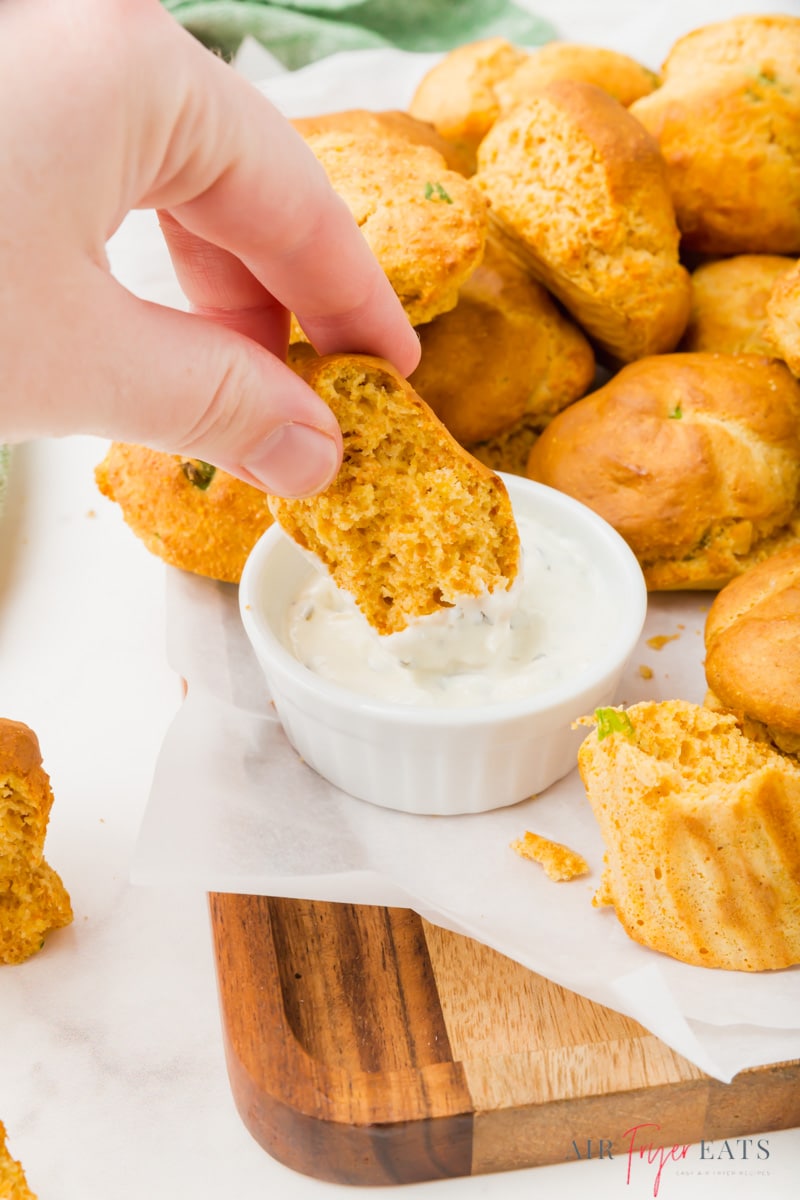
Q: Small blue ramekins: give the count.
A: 0